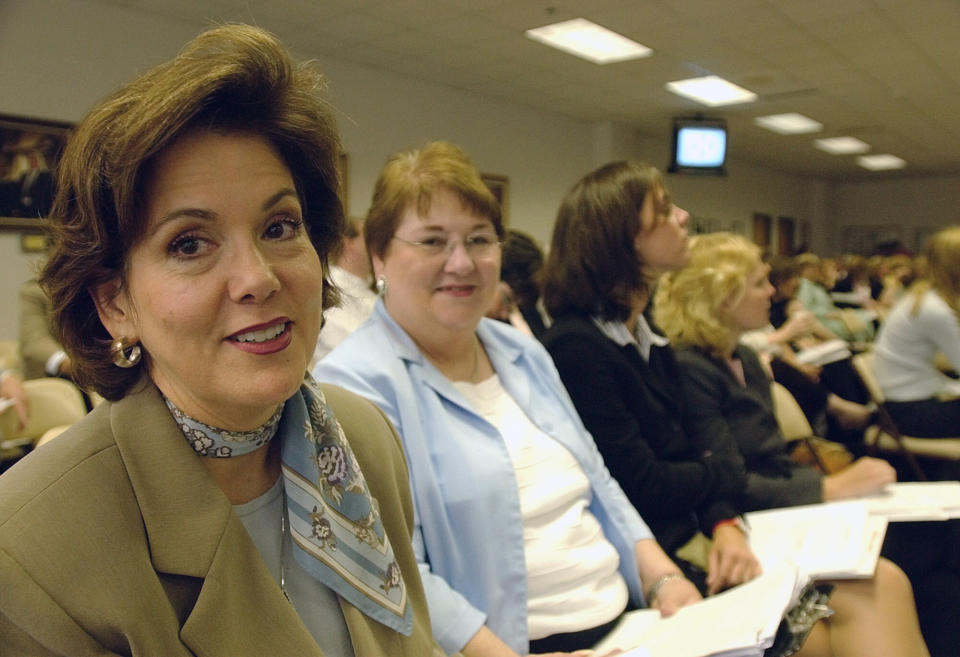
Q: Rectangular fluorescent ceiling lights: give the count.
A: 5